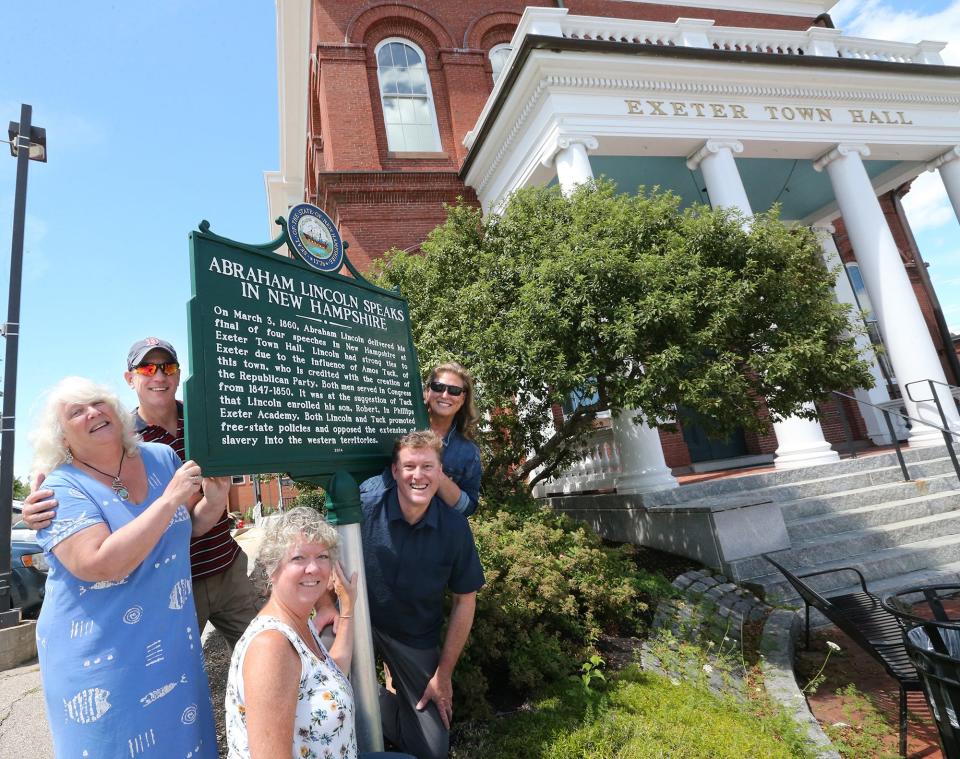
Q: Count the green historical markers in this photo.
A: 1